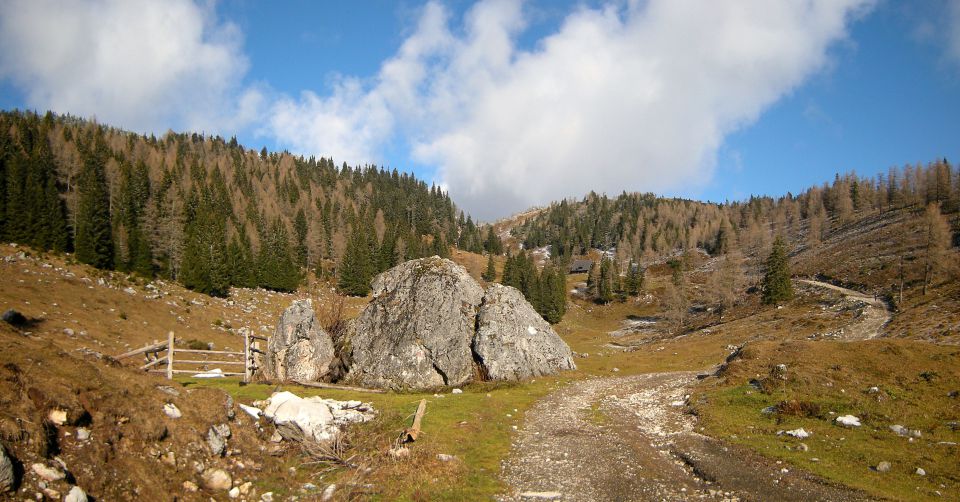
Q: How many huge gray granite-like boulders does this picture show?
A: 3